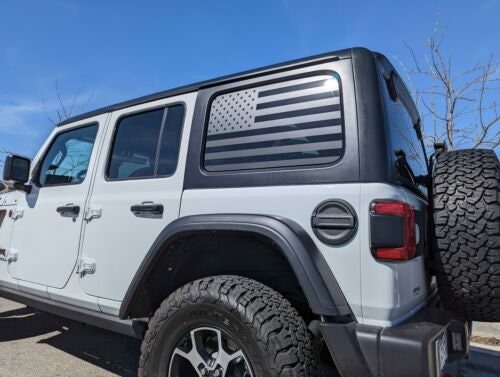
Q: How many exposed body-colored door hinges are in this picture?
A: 4